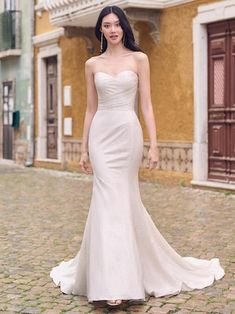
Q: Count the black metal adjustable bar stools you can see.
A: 0